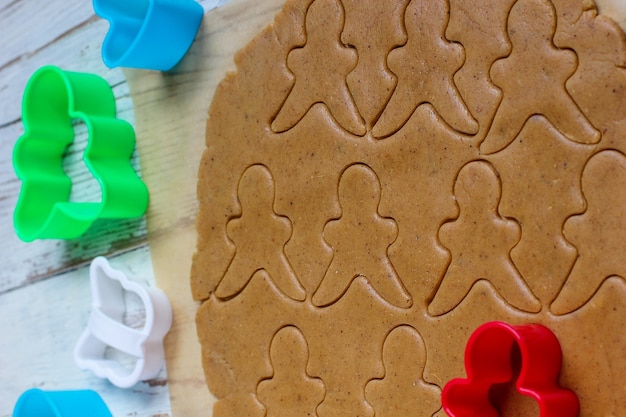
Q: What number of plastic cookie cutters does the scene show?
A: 5